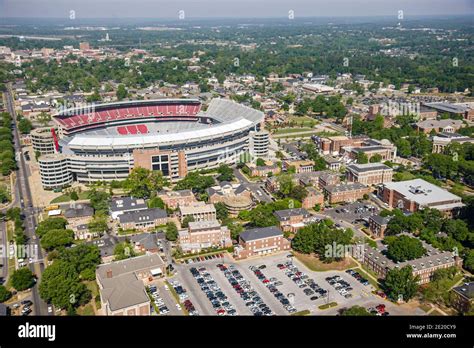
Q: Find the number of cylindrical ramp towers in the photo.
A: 3